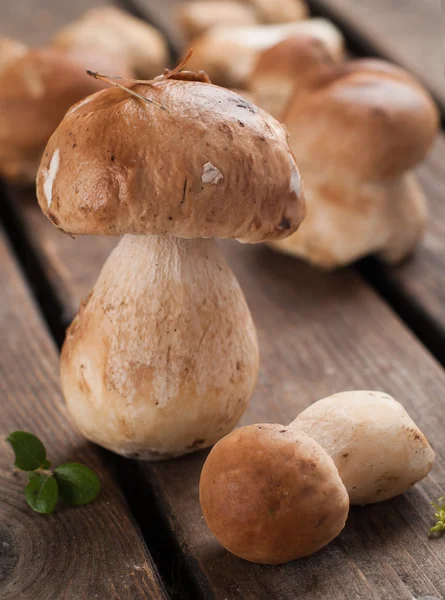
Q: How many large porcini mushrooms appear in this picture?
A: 1